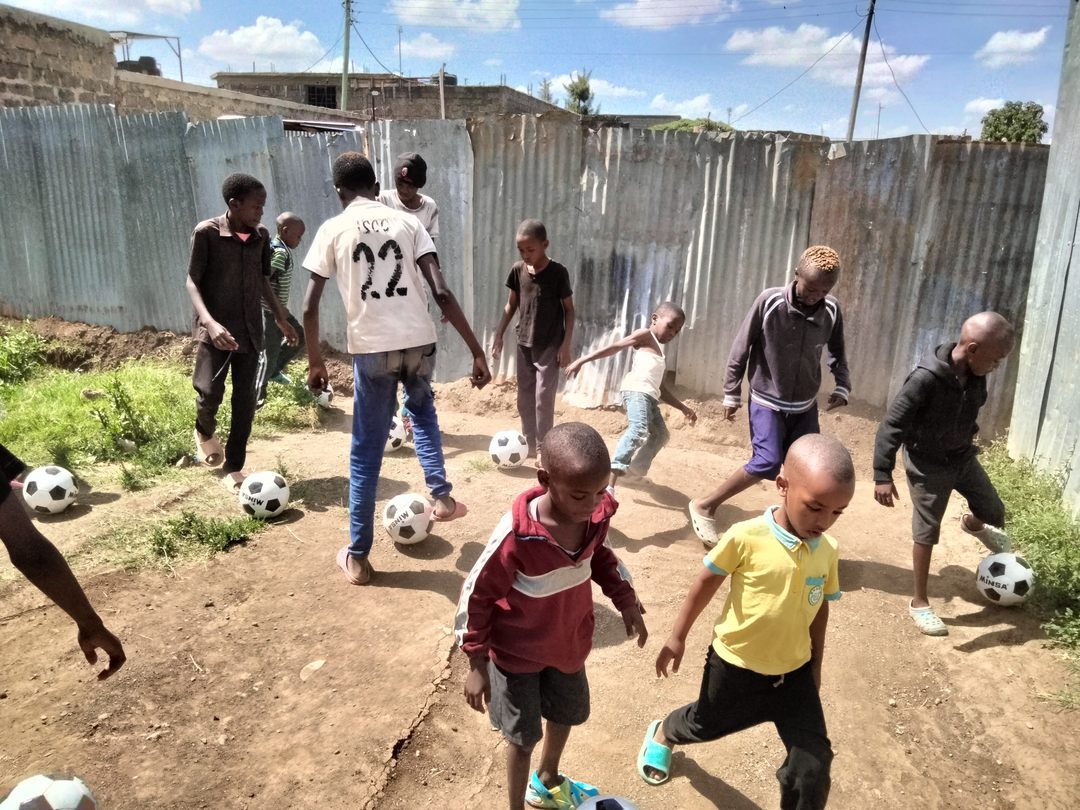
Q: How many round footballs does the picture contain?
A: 9